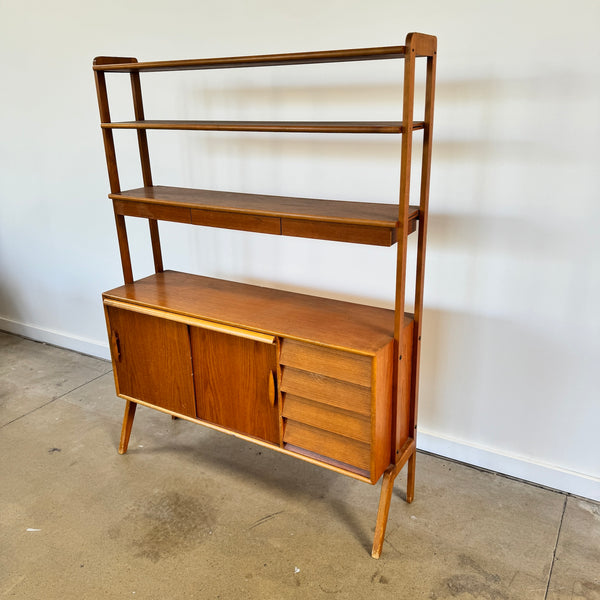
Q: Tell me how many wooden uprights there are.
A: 4